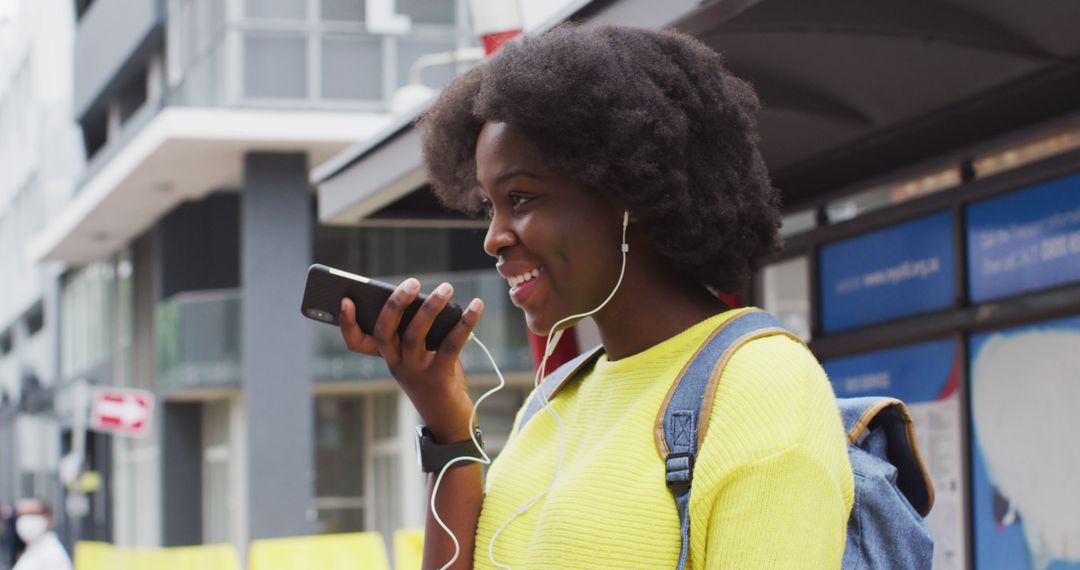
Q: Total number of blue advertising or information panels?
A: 4